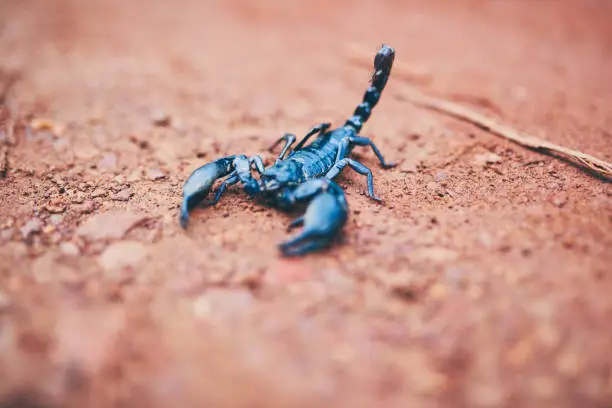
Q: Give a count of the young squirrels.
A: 0